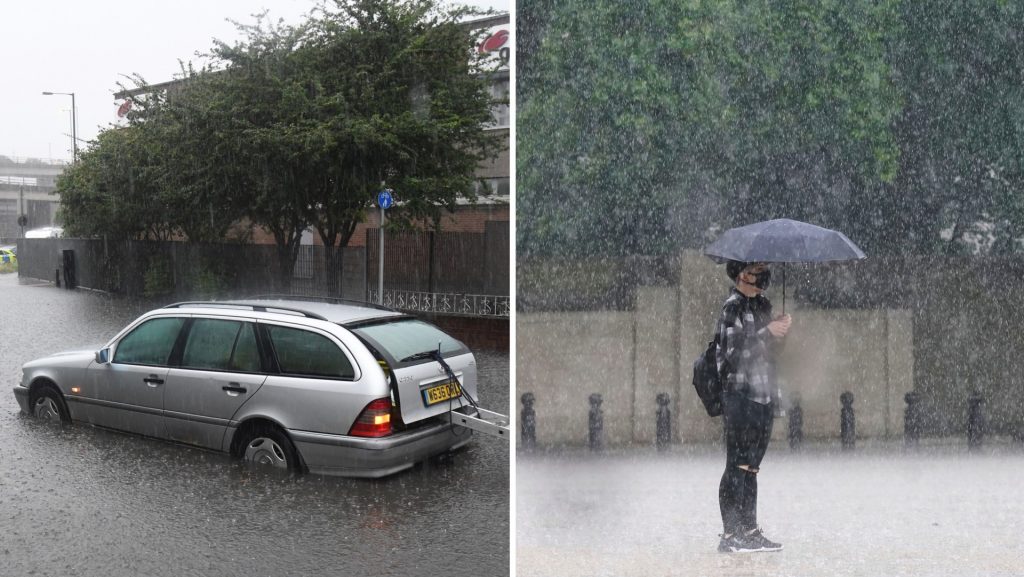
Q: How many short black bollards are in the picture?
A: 7